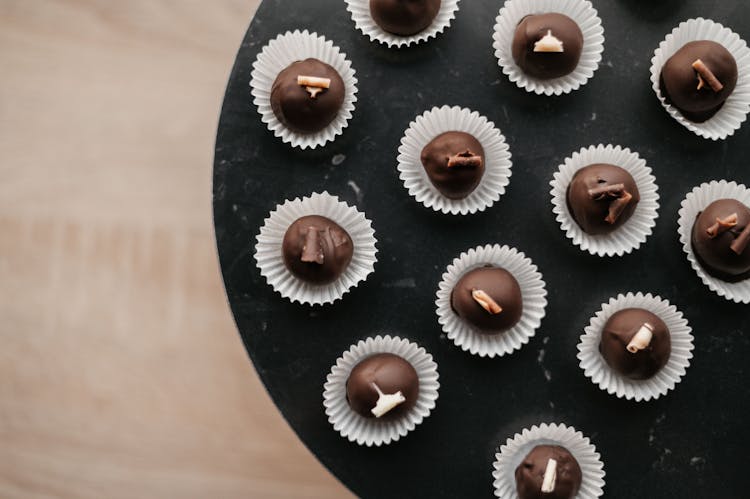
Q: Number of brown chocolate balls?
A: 12